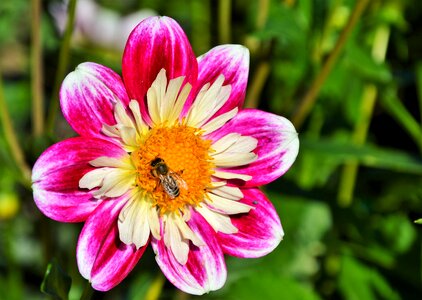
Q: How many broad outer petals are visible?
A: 8